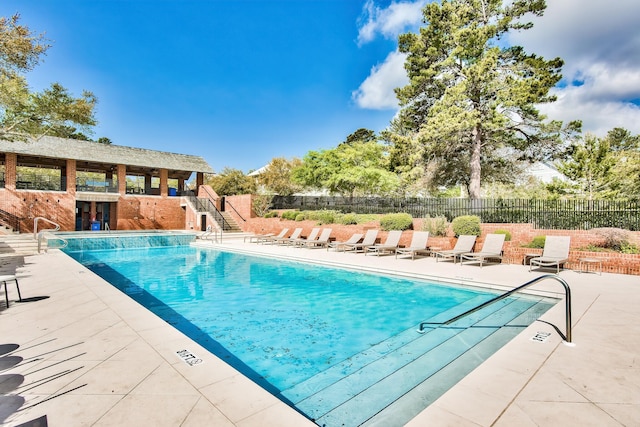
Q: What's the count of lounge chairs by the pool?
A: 12